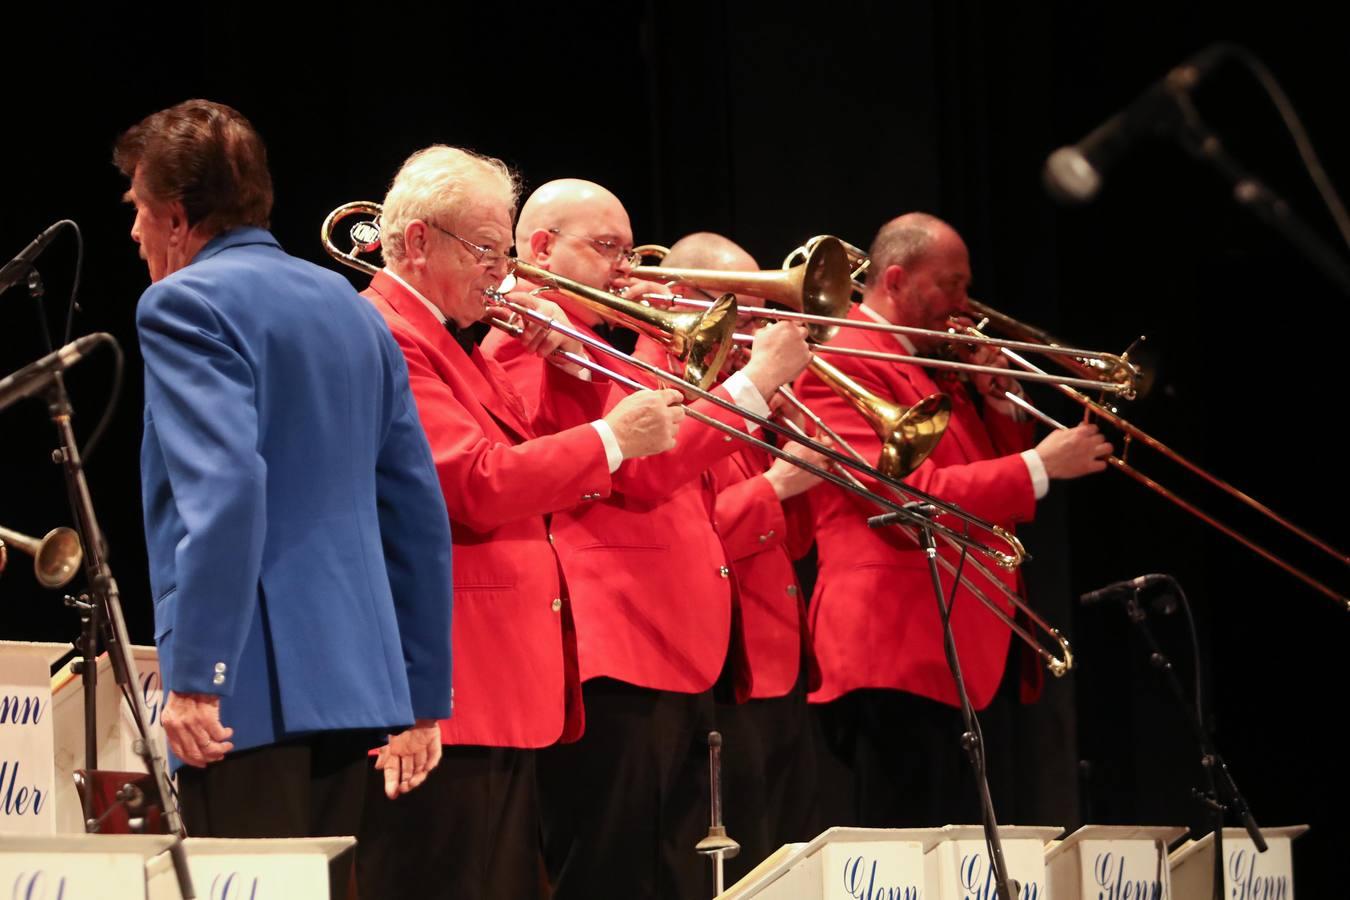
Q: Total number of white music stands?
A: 8